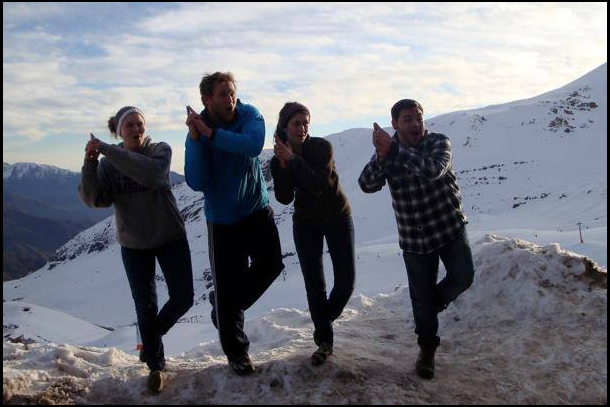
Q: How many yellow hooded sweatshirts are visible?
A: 0